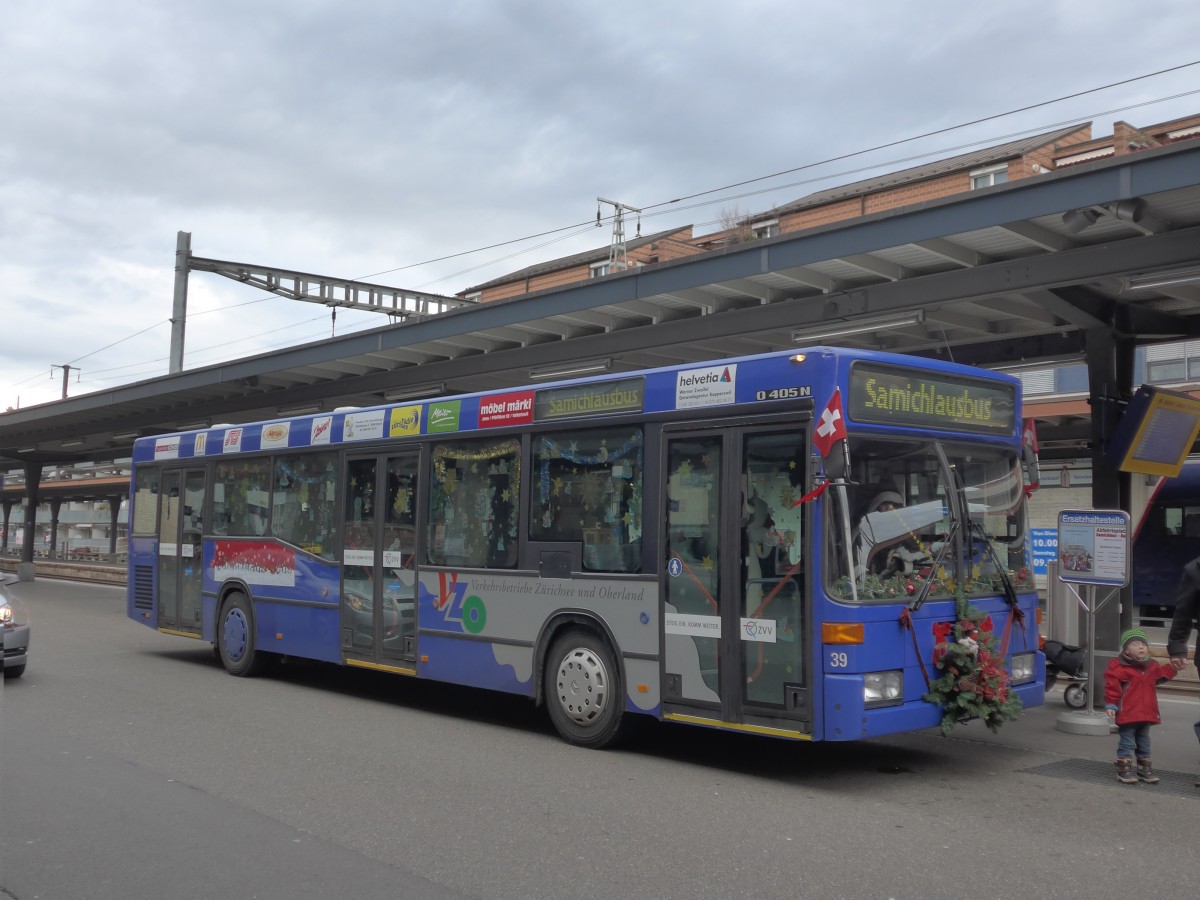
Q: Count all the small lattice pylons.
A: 1